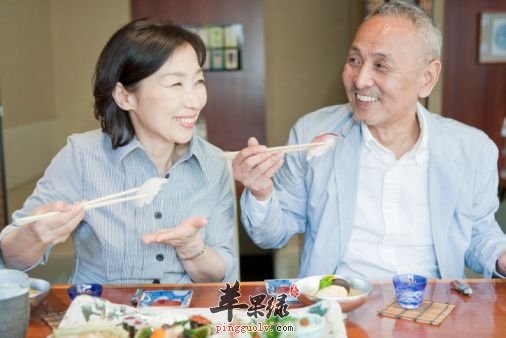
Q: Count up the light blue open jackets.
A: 1